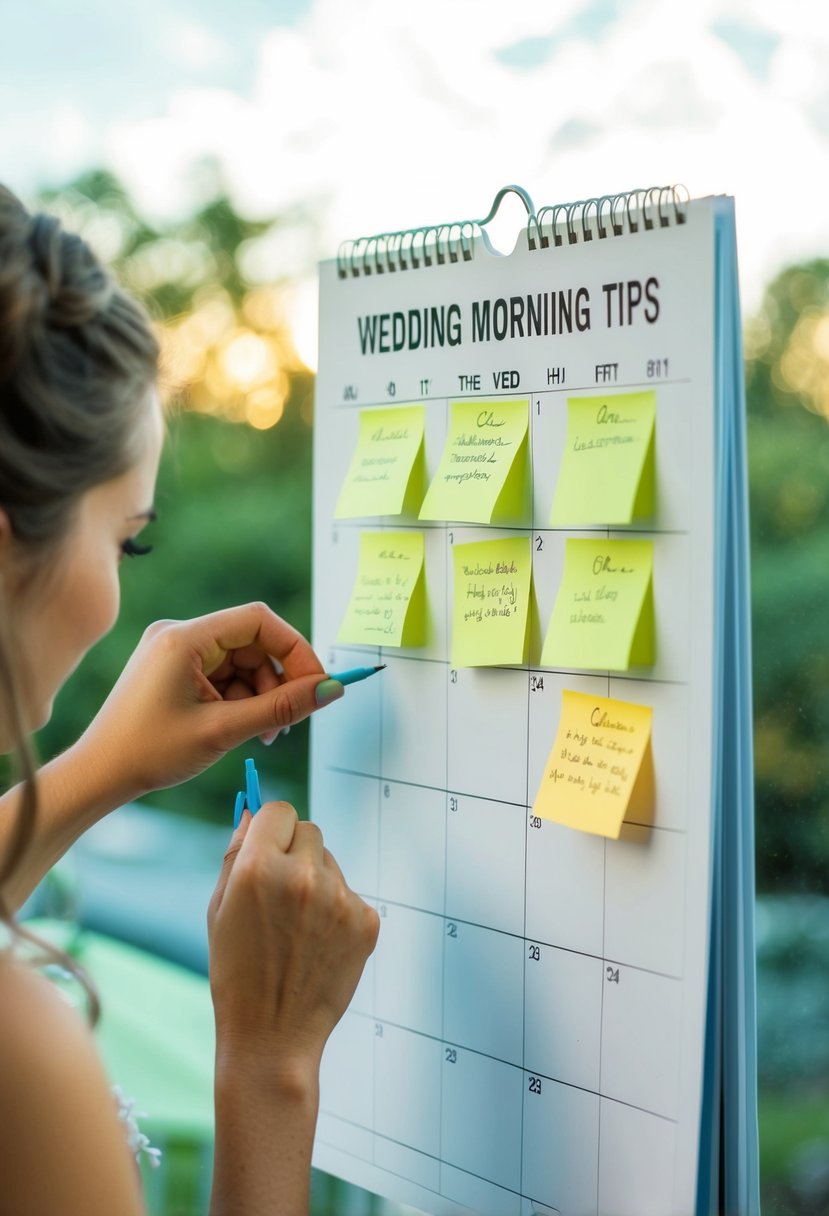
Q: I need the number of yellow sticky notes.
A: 1